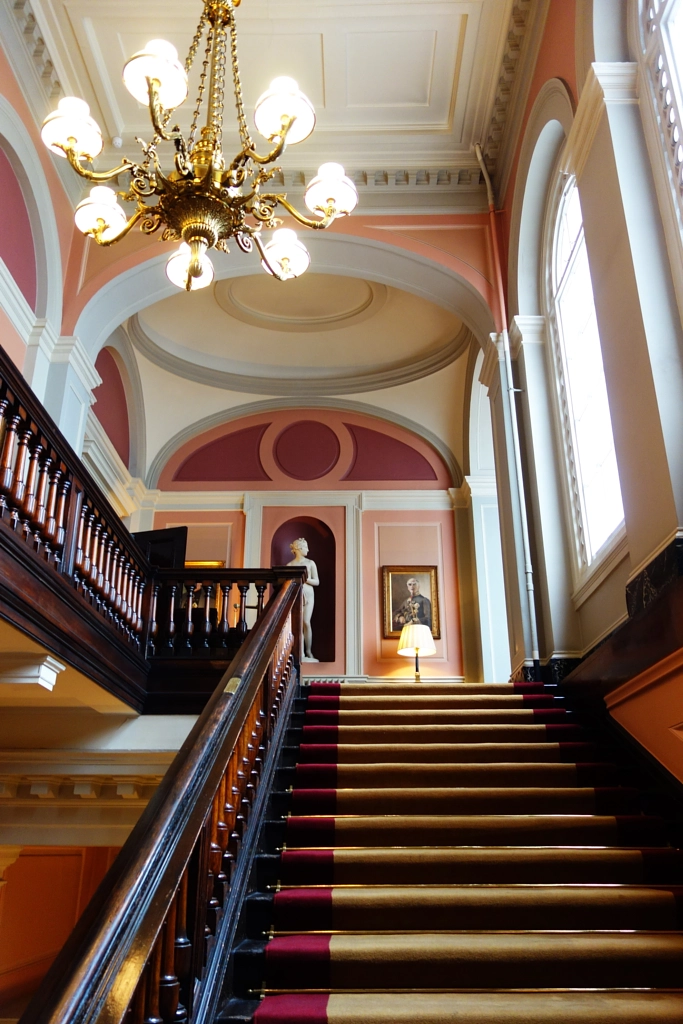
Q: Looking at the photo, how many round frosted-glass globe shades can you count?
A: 7